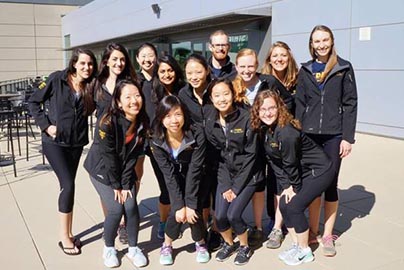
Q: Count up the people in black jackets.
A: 13